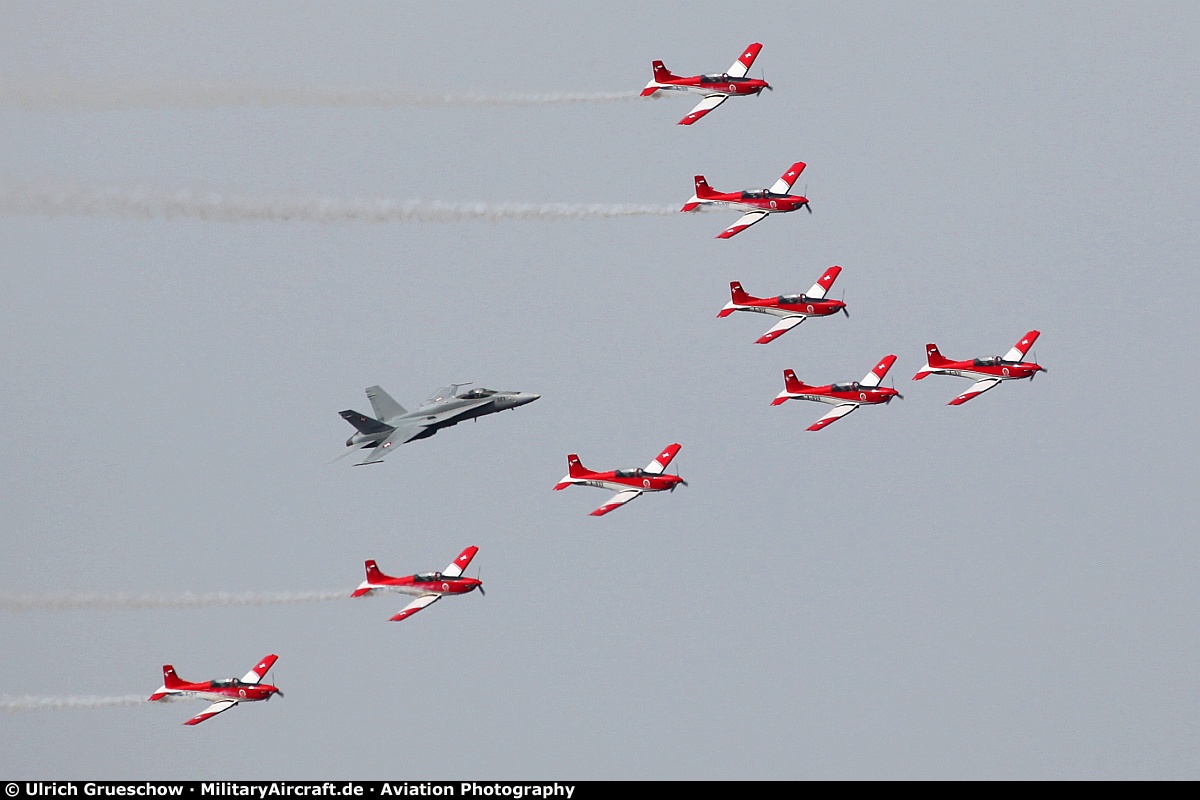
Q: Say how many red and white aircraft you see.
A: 8